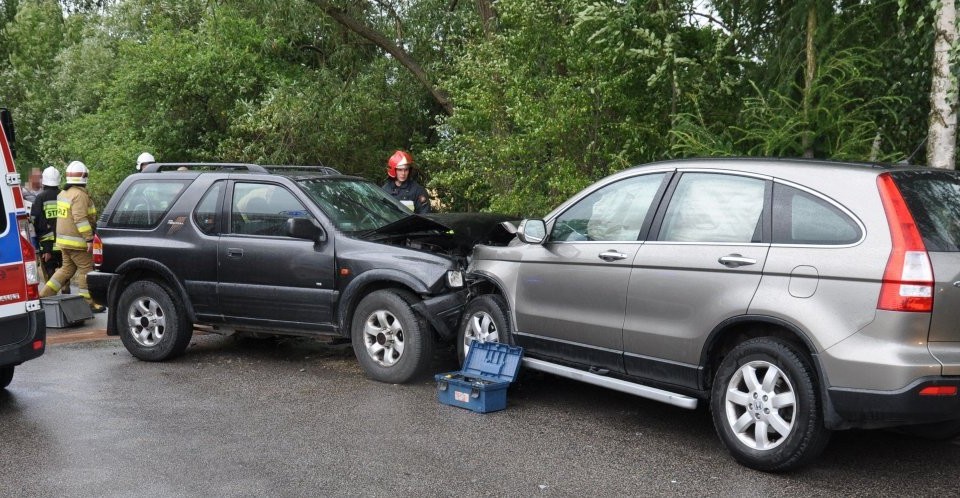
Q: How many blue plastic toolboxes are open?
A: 1